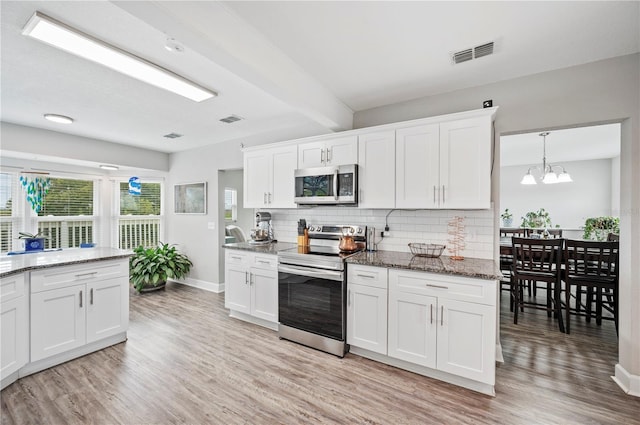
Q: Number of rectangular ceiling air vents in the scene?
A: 3